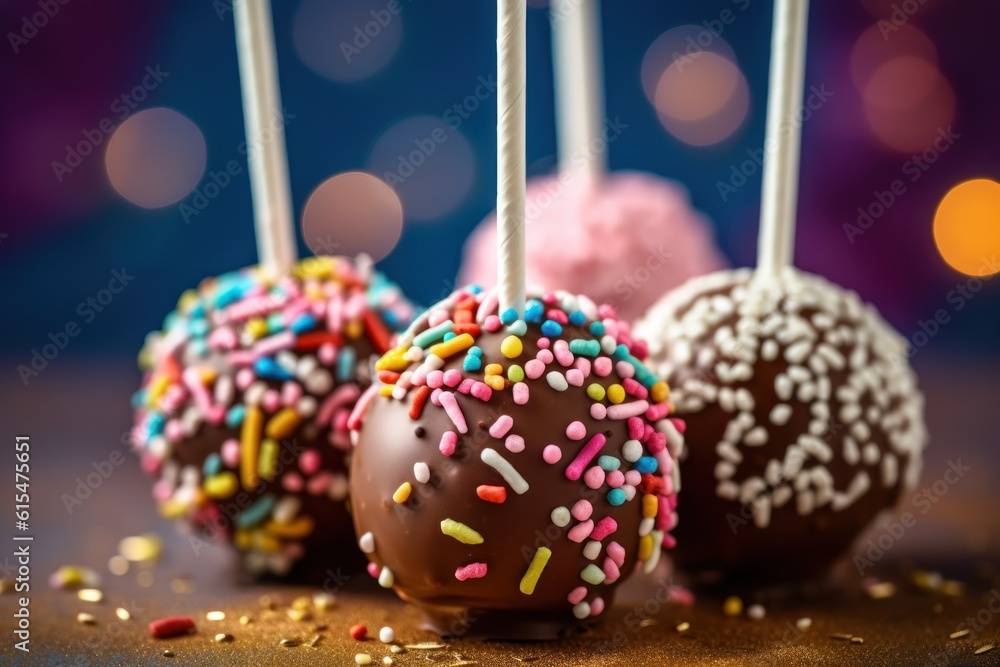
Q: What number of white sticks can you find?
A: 4